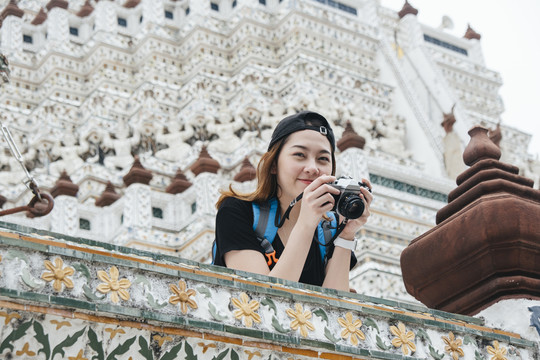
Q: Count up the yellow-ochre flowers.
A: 9